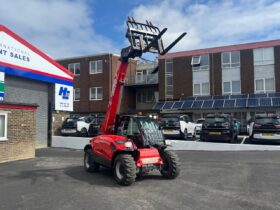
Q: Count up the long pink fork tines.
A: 0